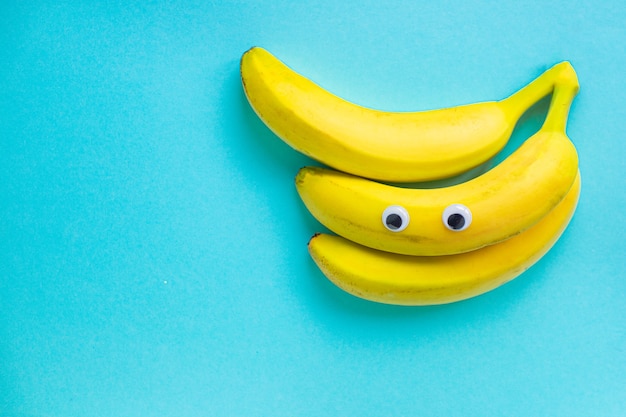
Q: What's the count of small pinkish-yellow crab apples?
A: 0